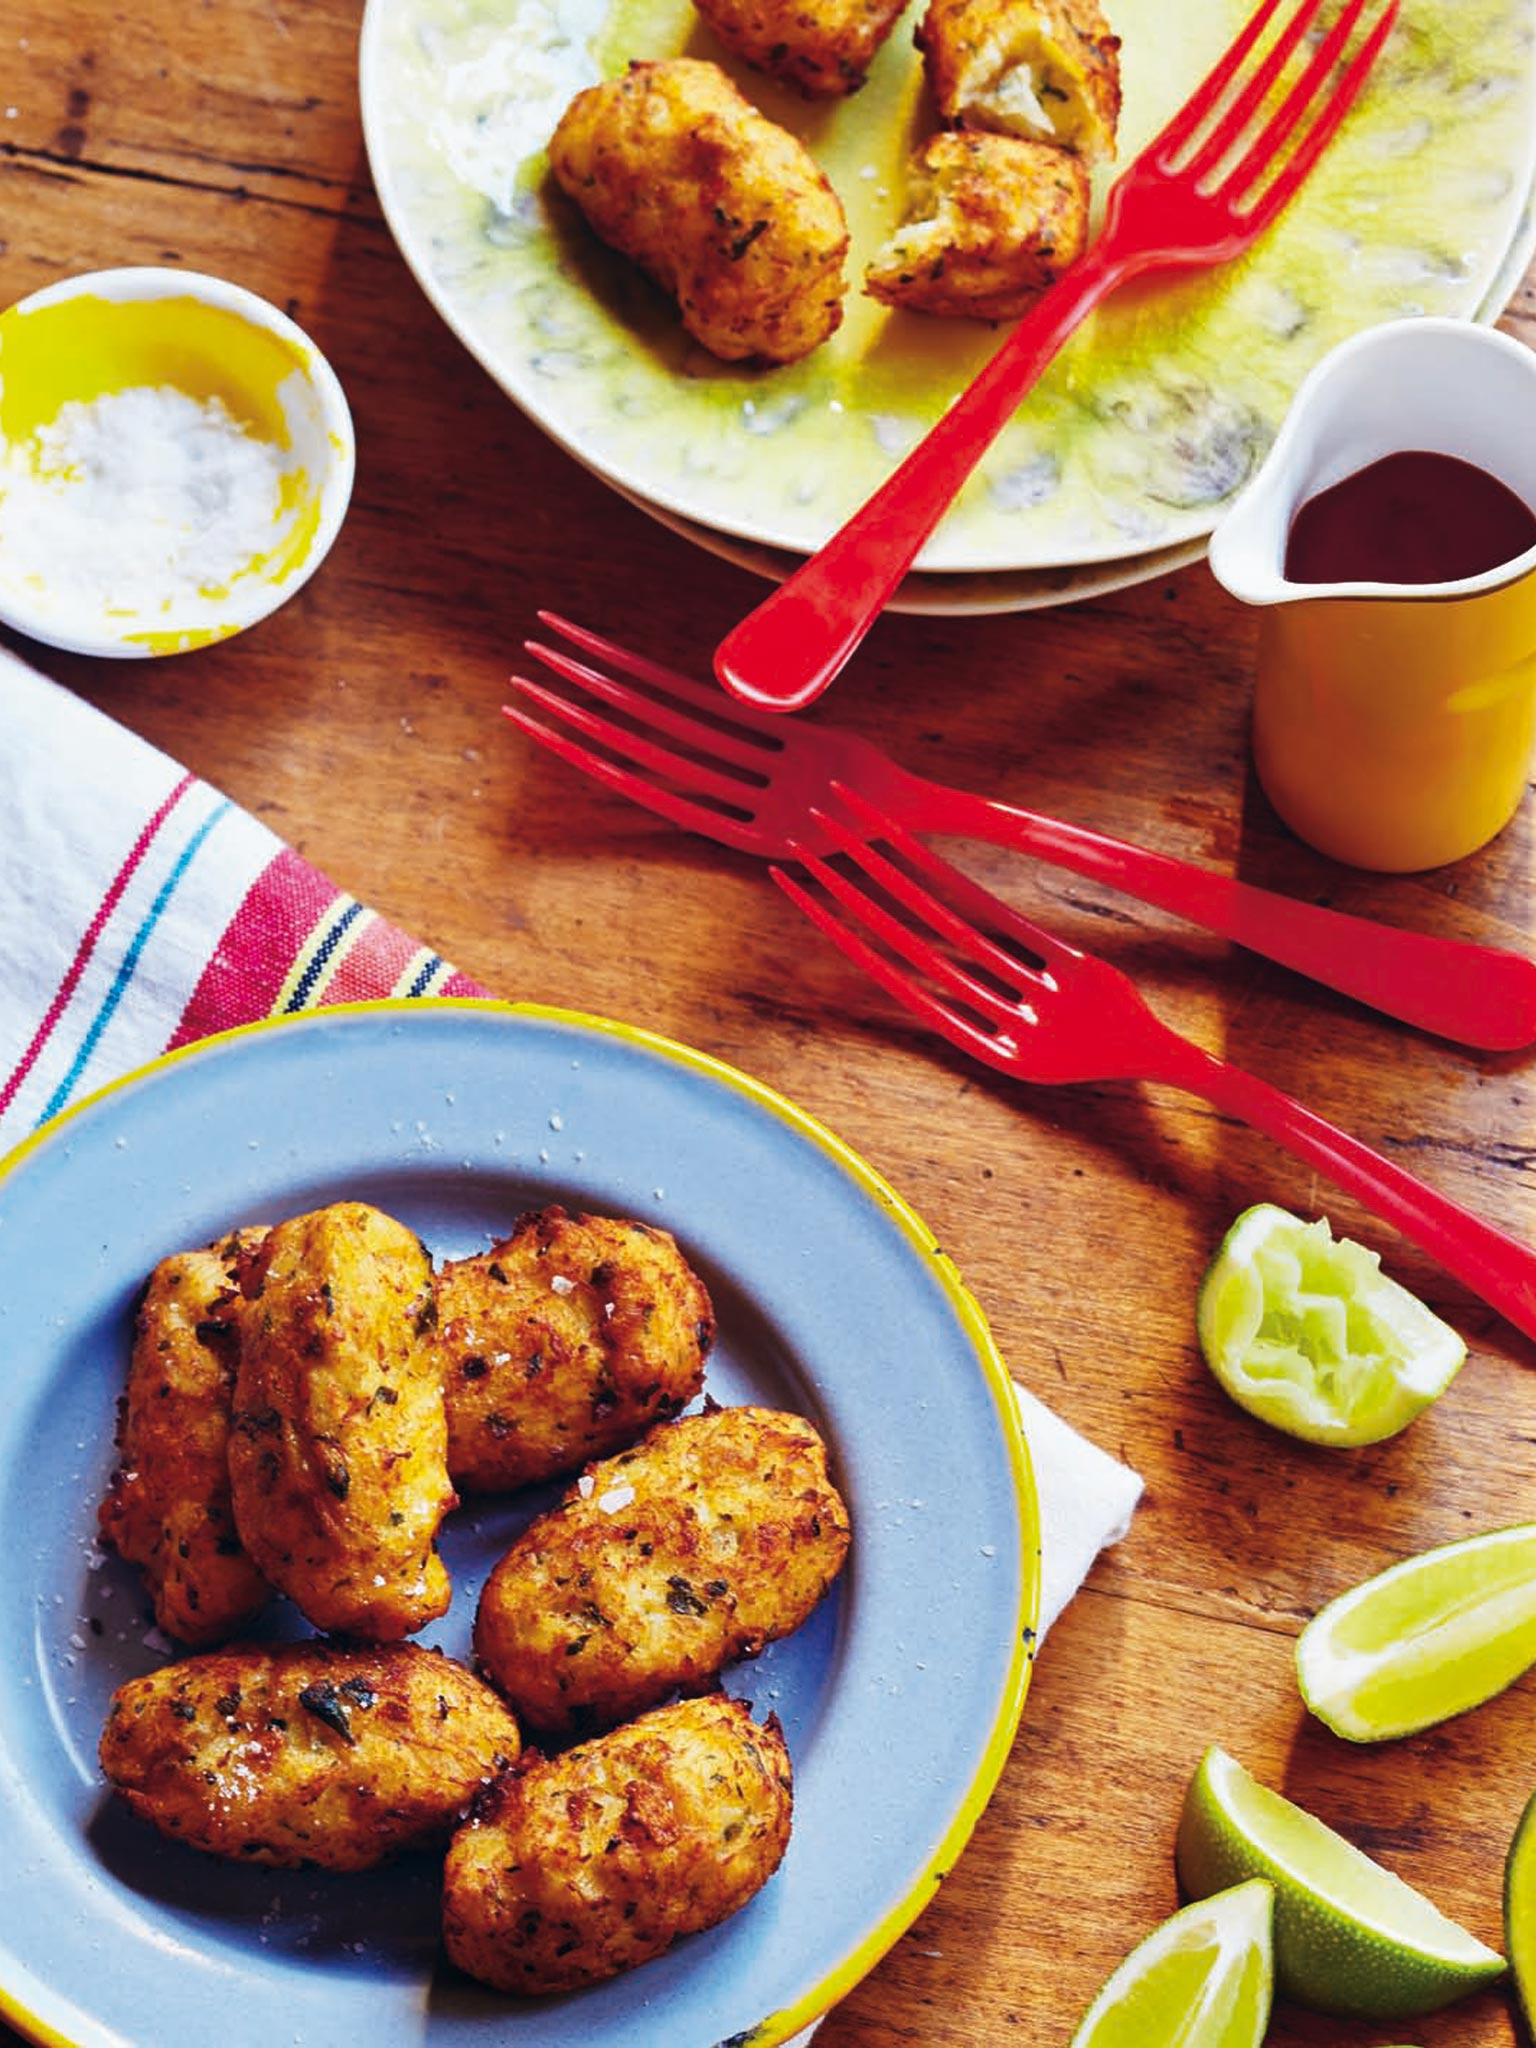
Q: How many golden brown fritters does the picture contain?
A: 9